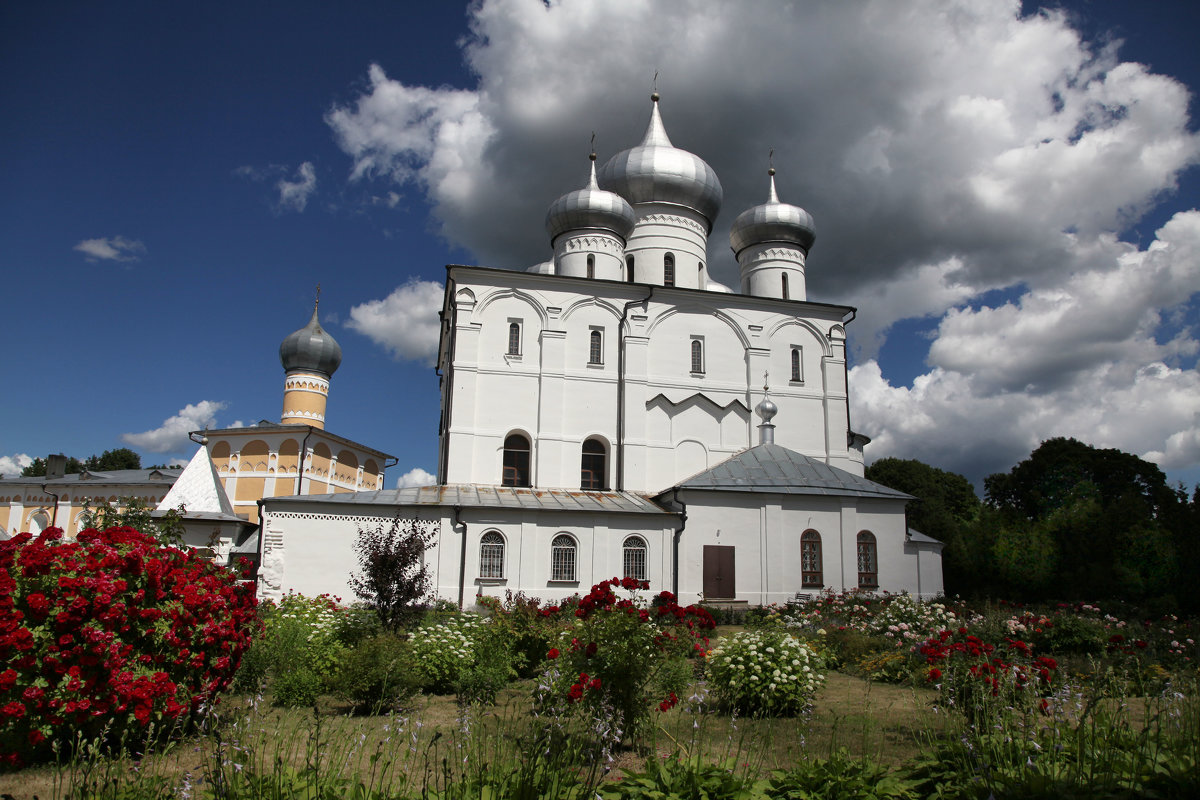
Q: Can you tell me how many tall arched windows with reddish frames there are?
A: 2